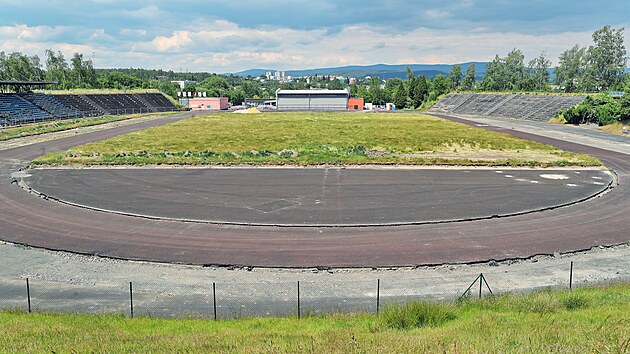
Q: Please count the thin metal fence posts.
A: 7